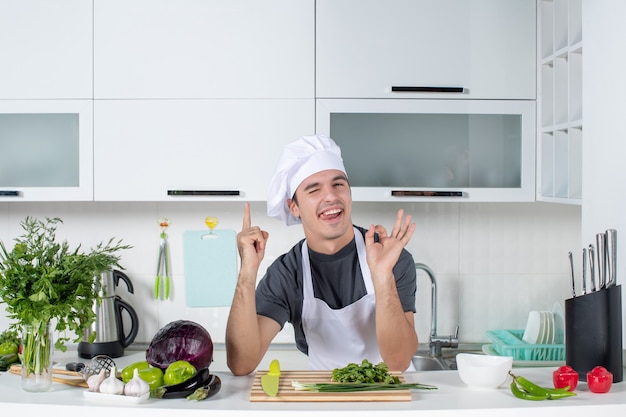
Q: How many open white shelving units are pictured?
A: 1